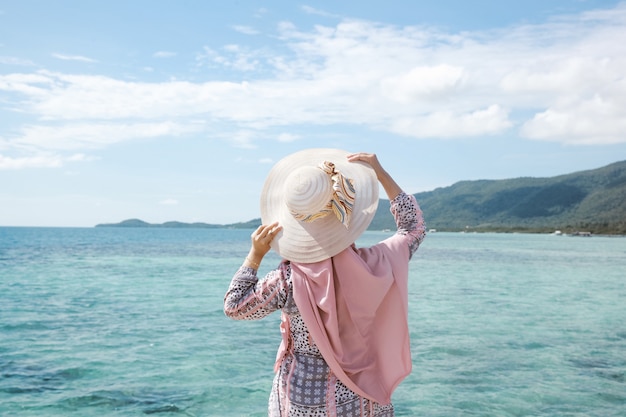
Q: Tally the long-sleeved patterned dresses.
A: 1